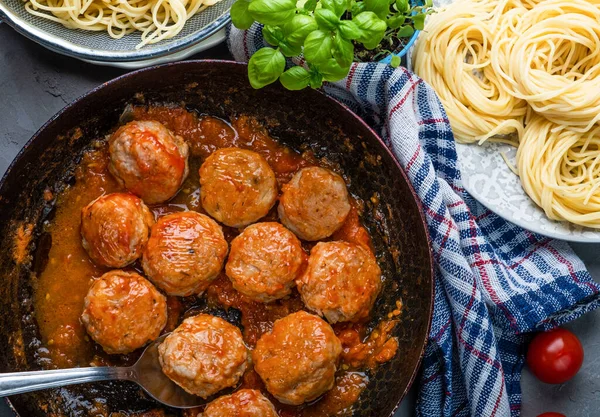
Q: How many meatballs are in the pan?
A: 11